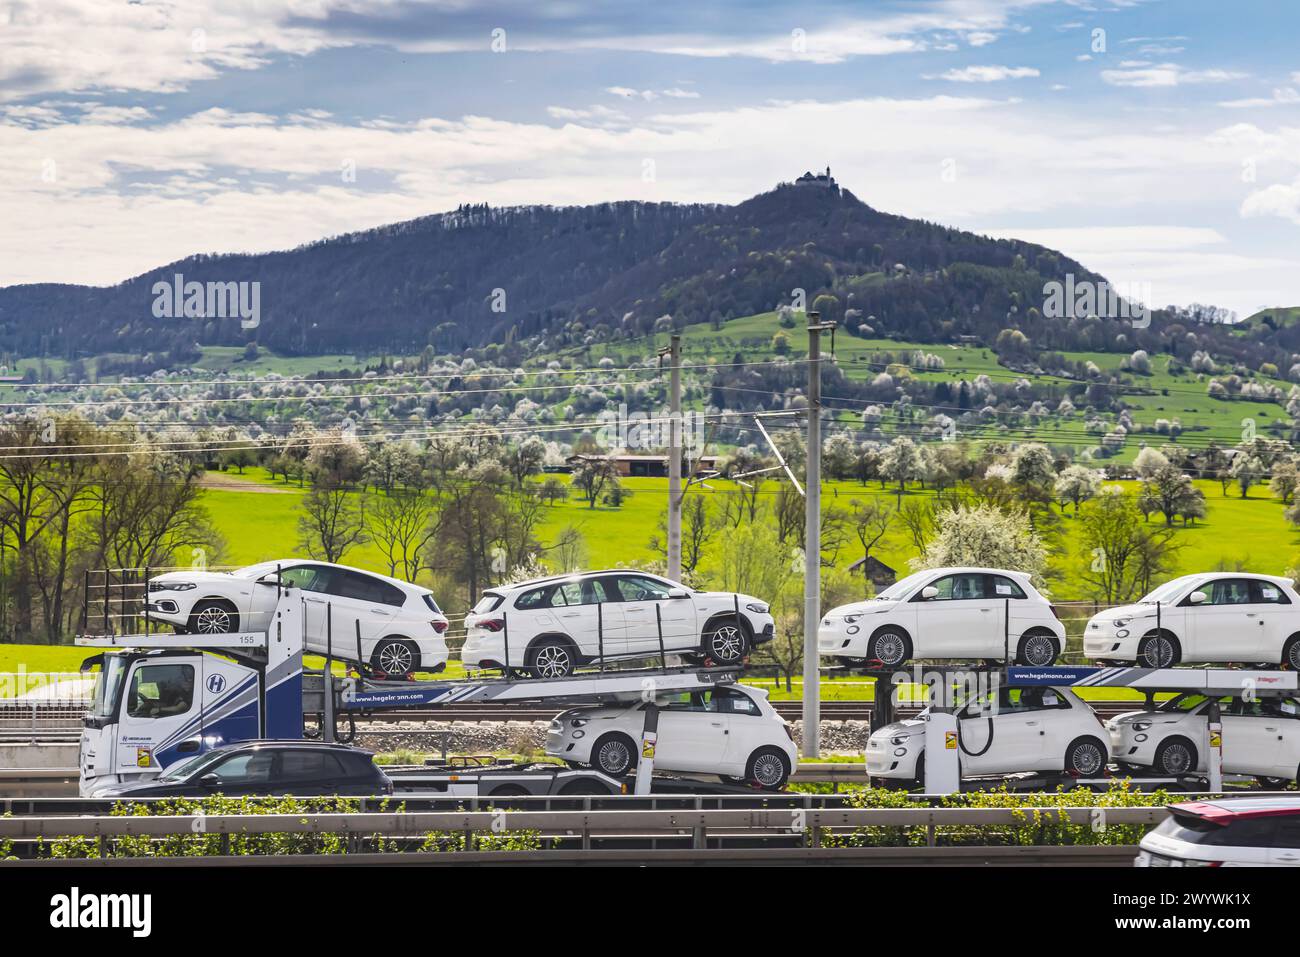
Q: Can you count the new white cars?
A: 7